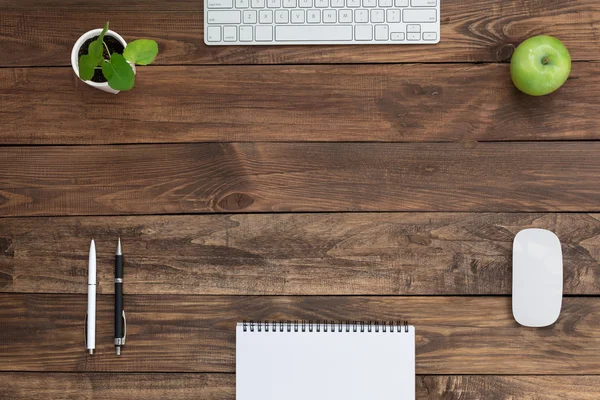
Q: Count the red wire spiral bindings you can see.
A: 0